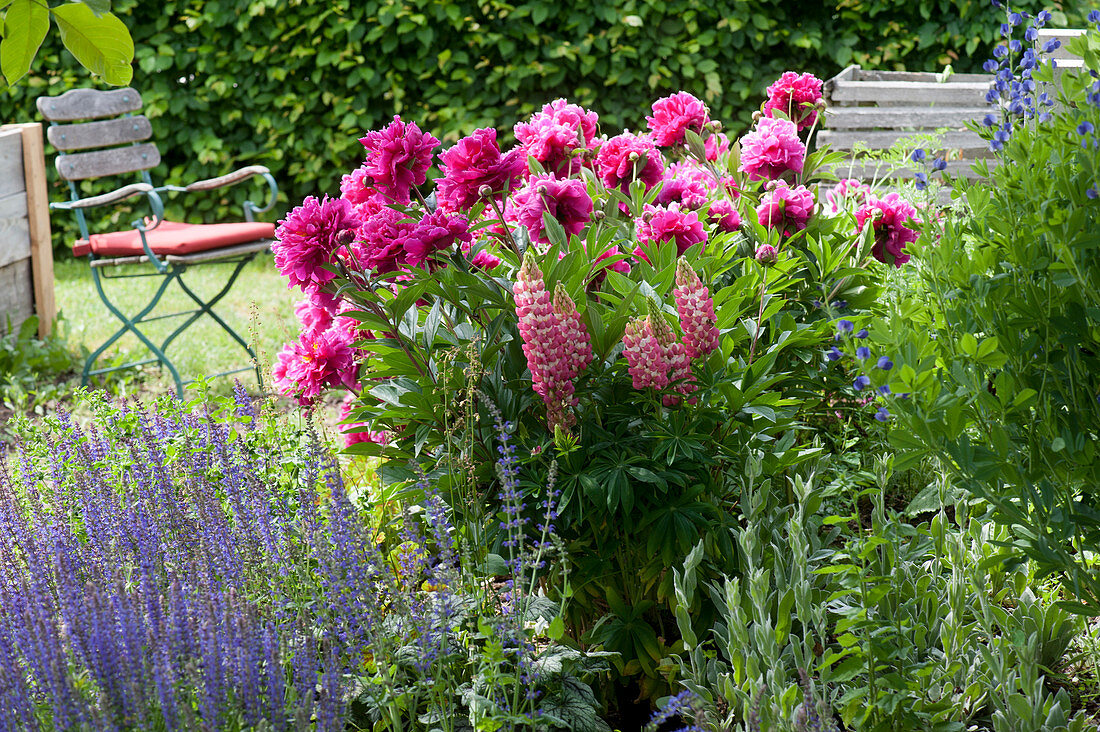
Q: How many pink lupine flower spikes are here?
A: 5